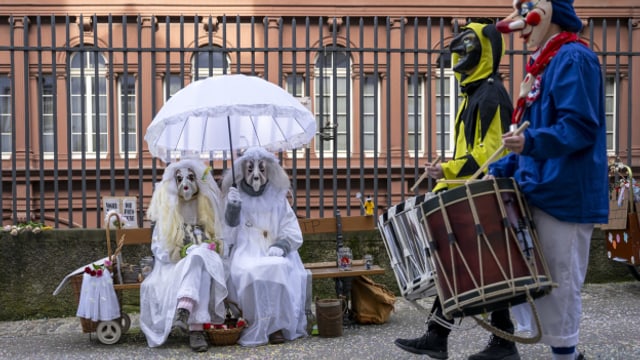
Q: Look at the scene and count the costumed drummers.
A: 2